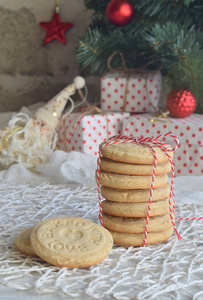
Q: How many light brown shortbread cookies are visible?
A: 9